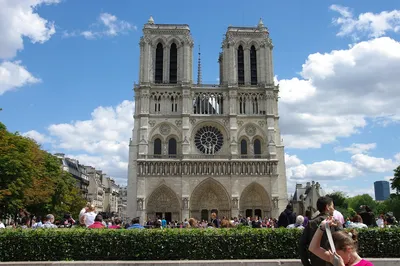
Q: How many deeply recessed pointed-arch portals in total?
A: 3